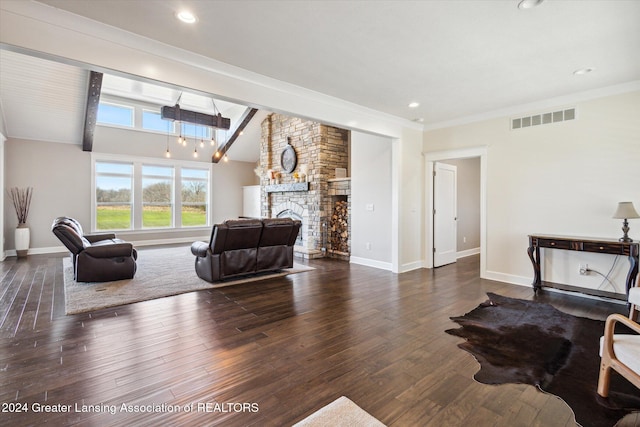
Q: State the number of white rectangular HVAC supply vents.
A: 1